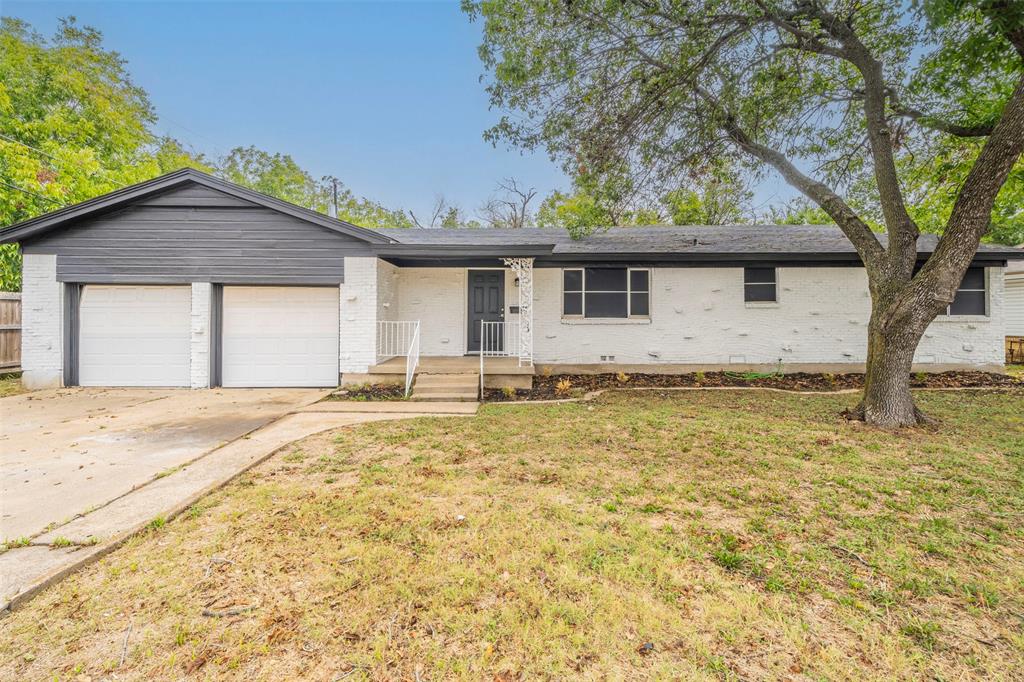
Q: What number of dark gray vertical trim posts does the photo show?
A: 2